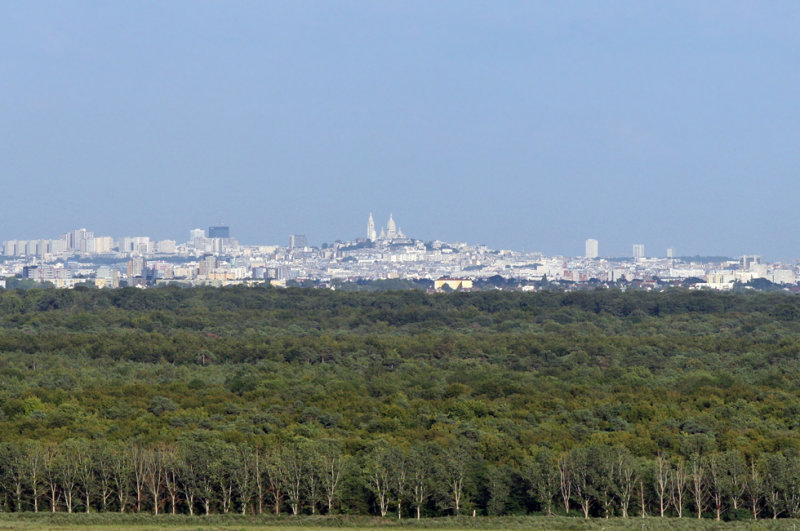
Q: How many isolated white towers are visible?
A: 3